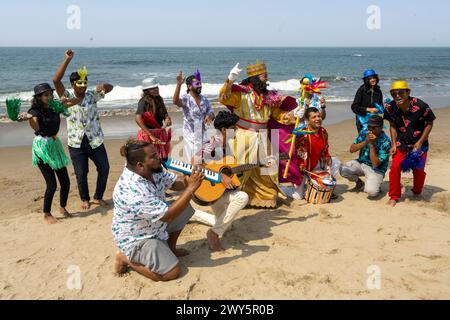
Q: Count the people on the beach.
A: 12